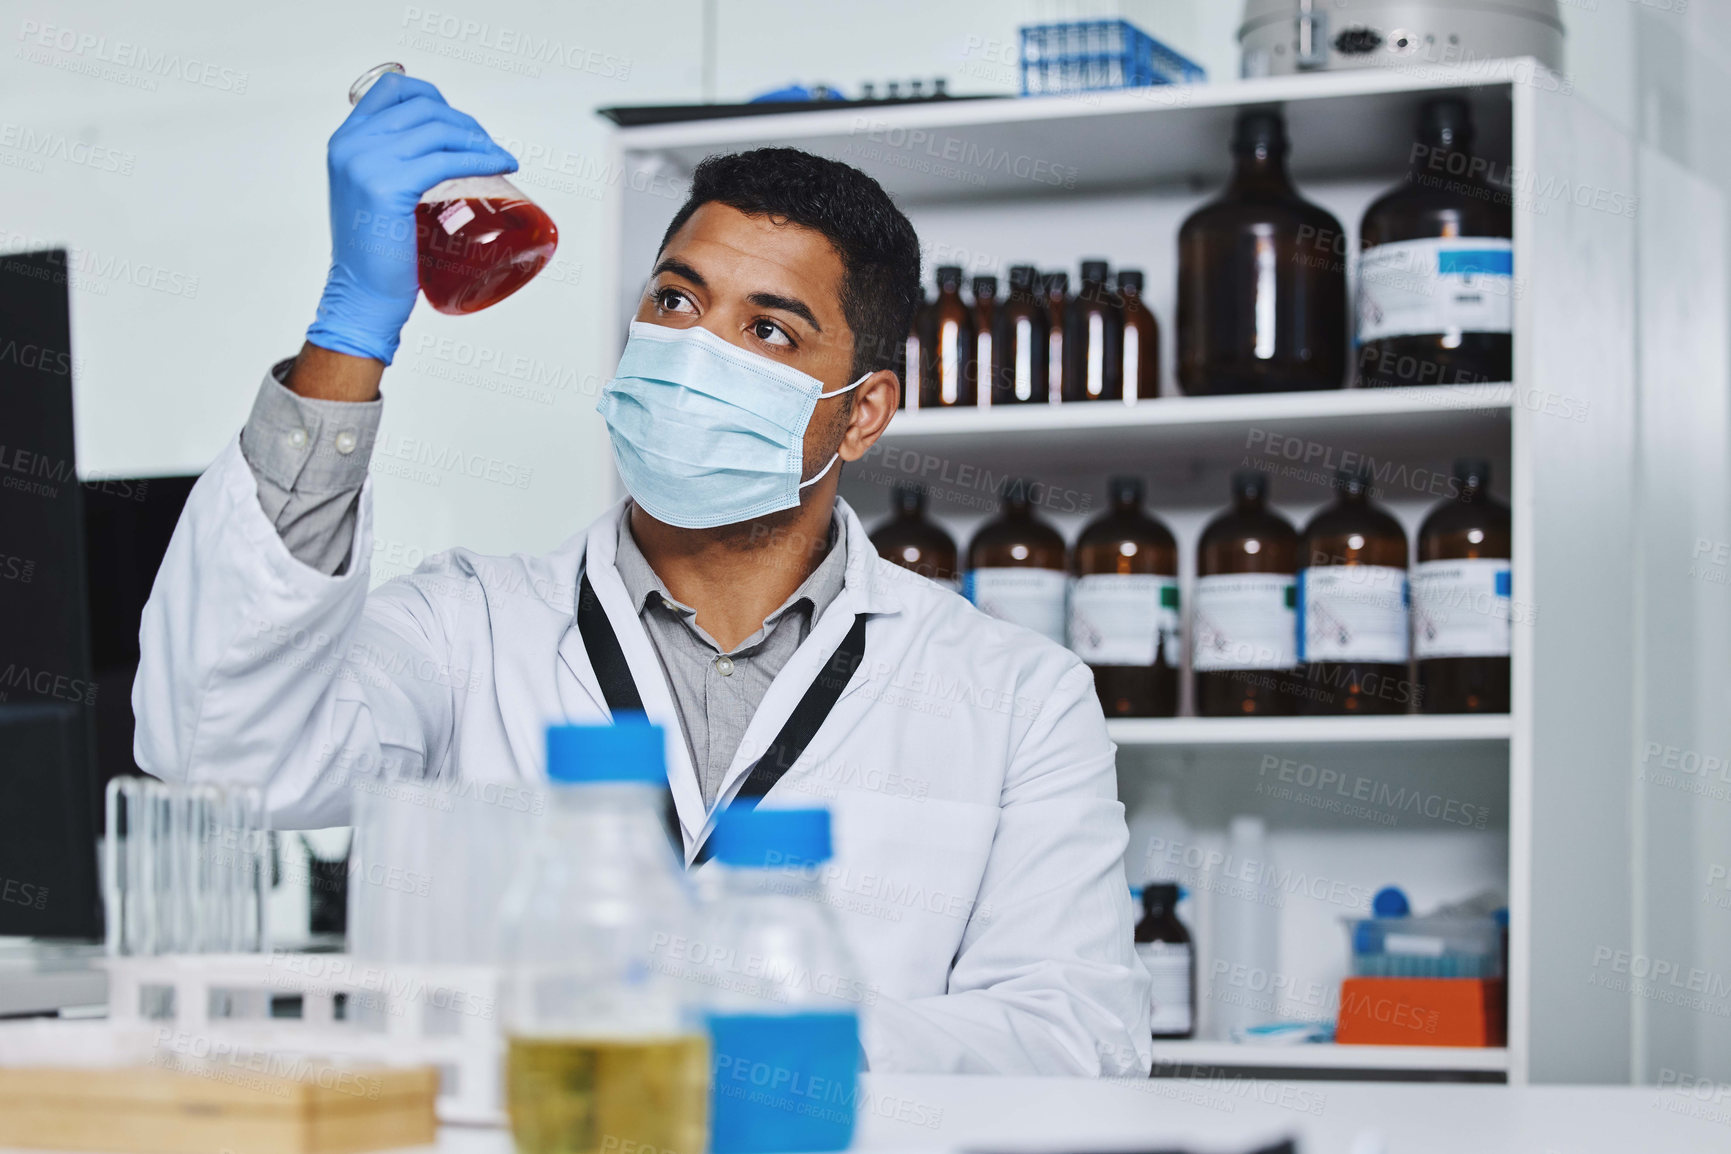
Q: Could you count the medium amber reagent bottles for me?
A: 6